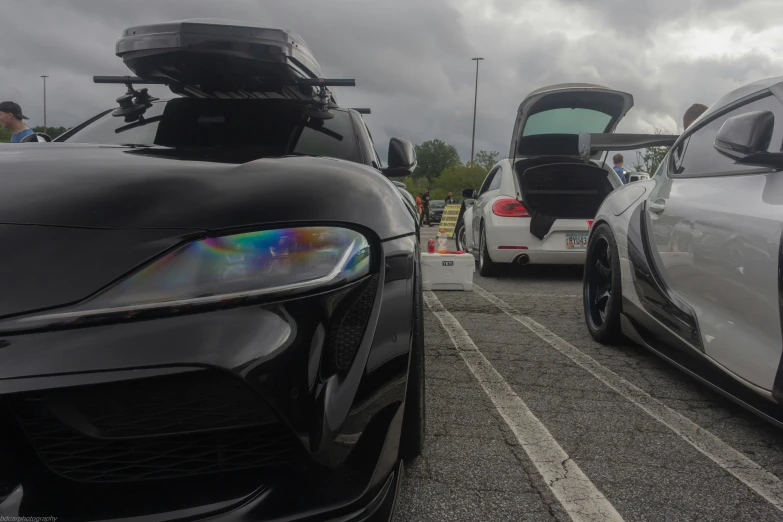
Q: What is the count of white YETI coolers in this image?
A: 1